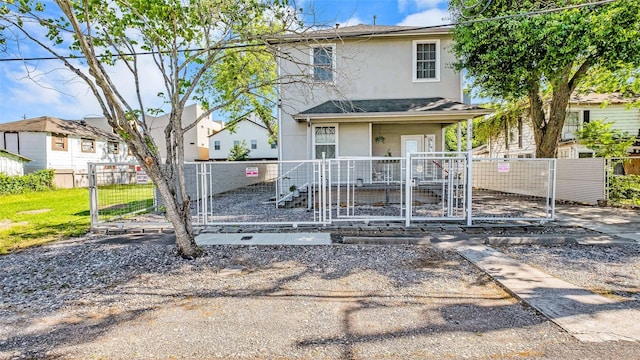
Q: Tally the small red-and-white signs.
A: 3